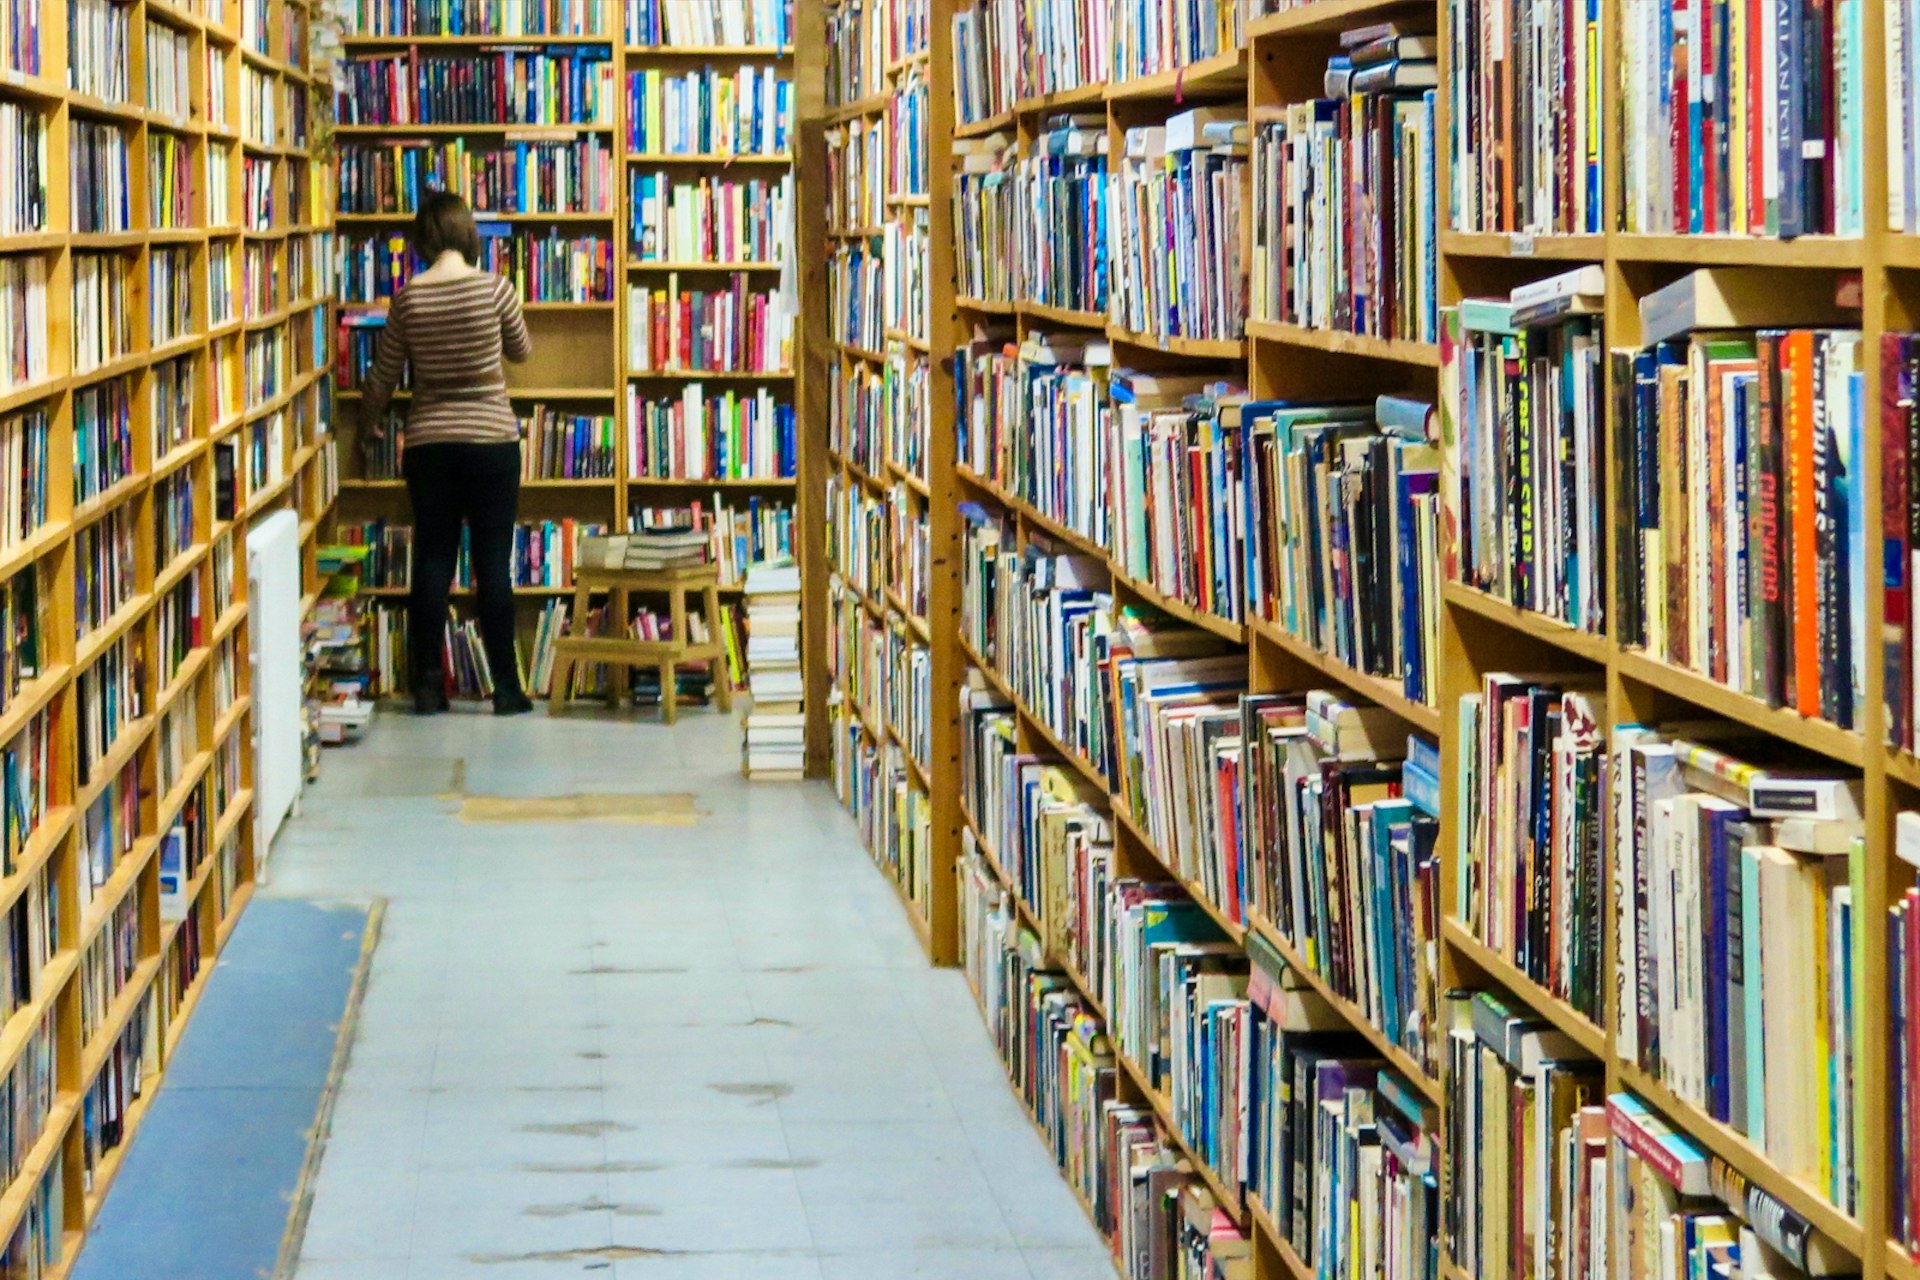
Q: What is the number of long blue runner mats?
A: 1